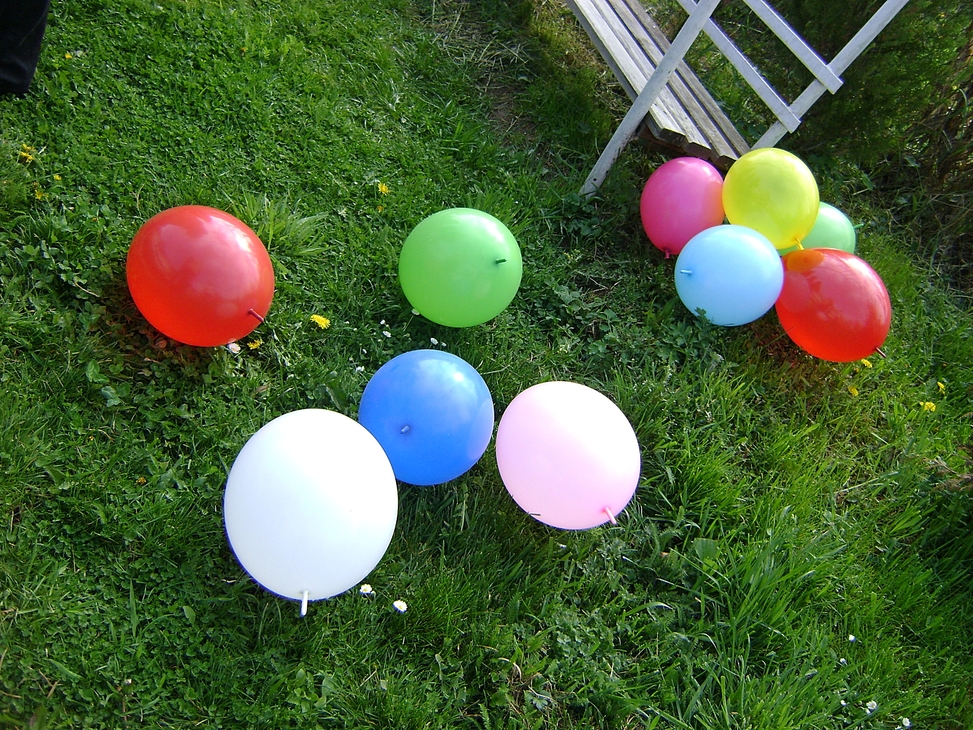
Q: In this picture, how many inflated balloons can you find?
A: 10